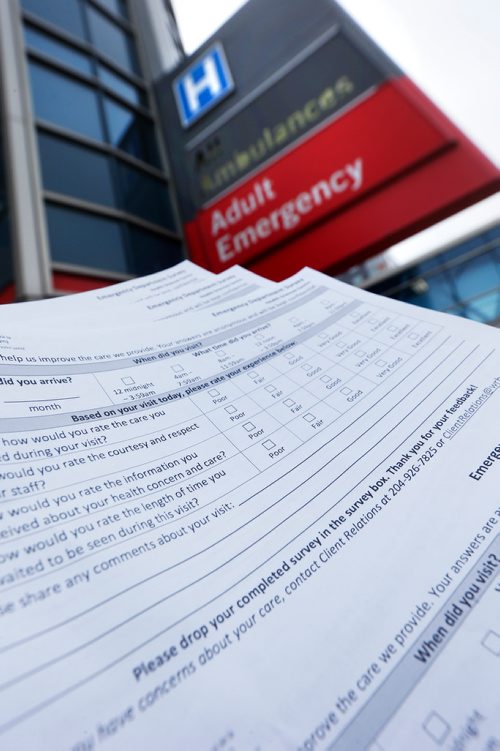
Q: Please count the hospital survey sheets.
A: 3